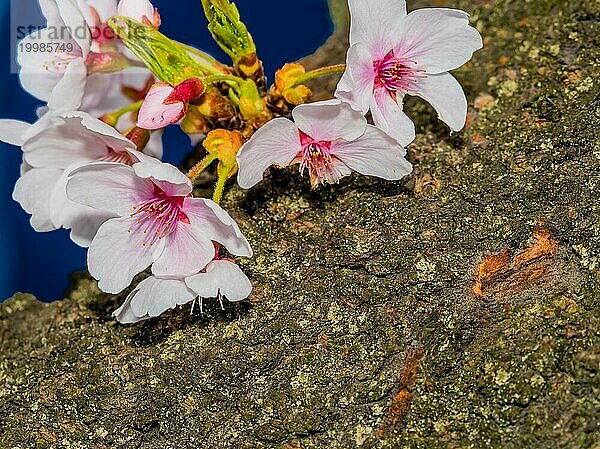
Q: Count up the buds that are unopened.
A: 1